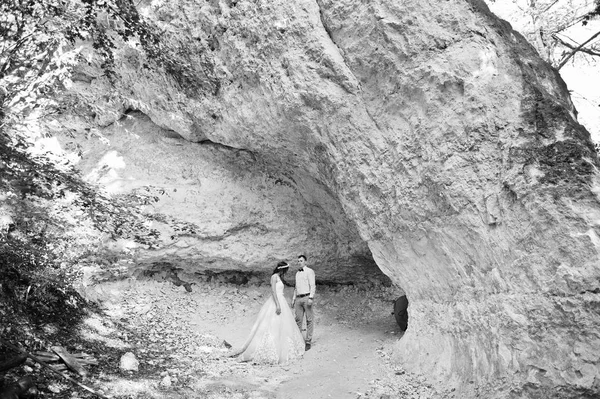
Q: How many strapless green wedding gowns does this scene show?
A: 0